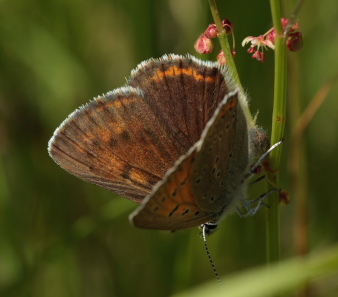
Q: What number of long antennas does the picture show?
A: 1